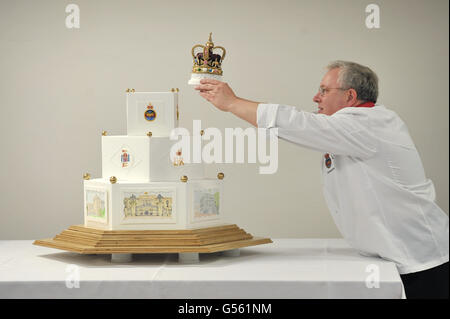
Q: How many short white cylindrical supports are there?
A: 3